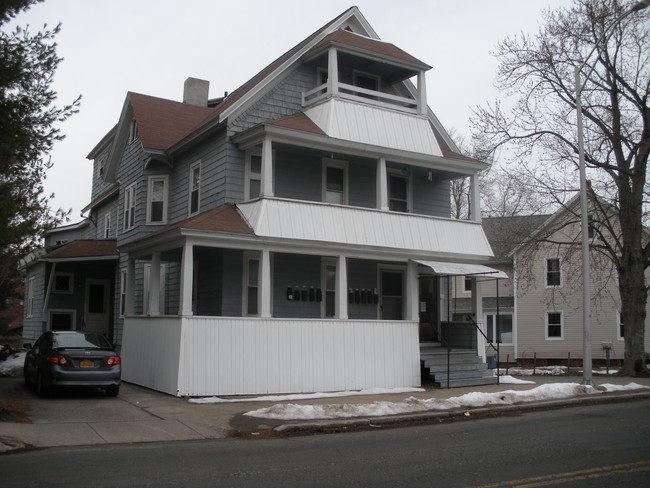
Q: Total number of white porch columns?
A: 12